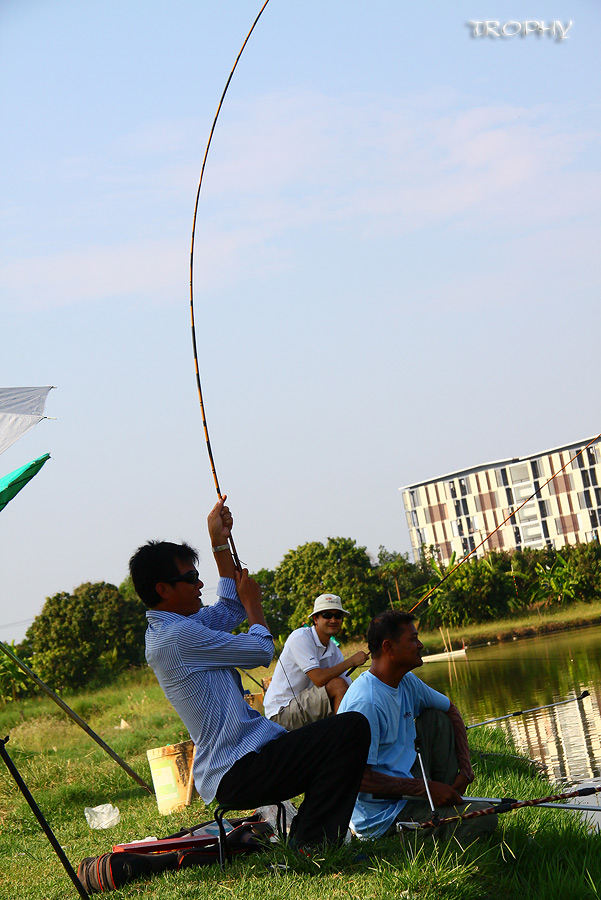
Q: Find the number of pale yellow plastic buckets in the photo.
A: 1